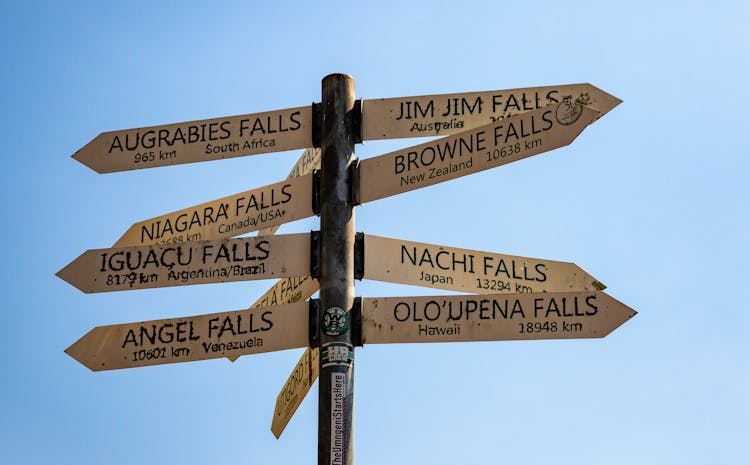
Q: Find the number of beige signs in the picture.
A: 11